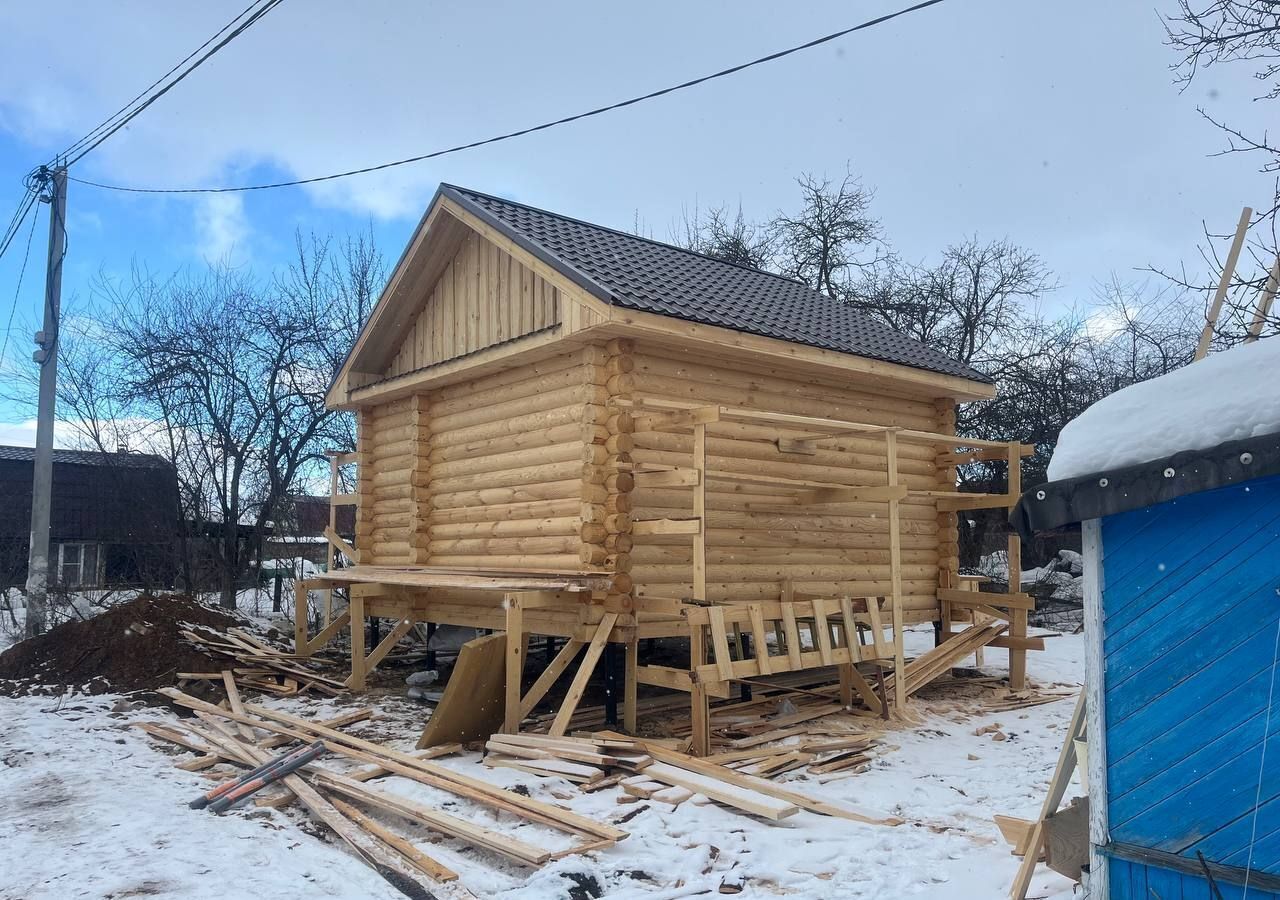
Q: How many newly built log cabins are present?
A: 1